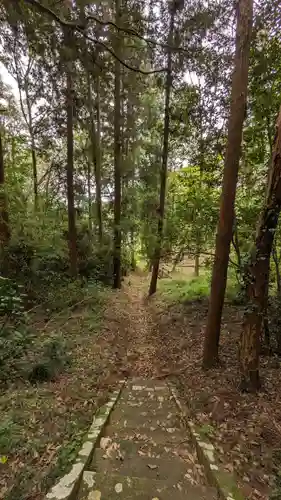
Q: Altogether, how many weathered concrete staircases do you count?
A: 1